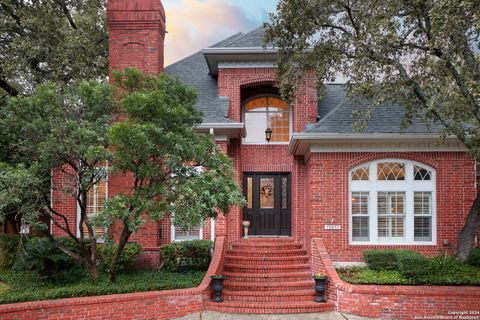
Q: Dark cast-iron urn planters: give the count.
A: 2